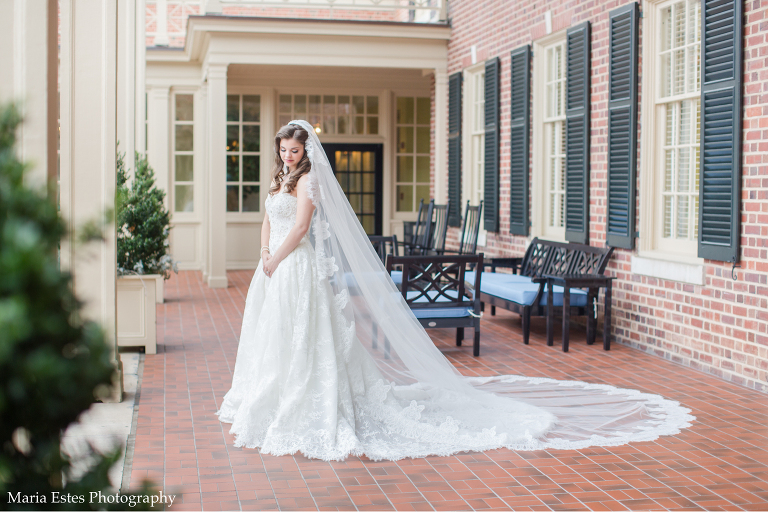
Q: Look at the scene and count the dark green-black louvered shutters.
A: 6